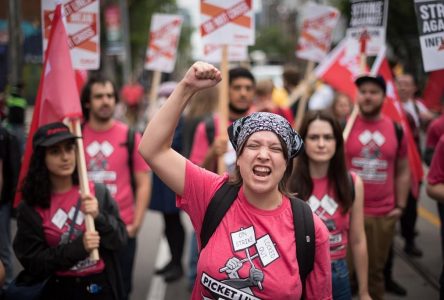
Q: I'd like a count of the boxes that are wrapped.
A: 0